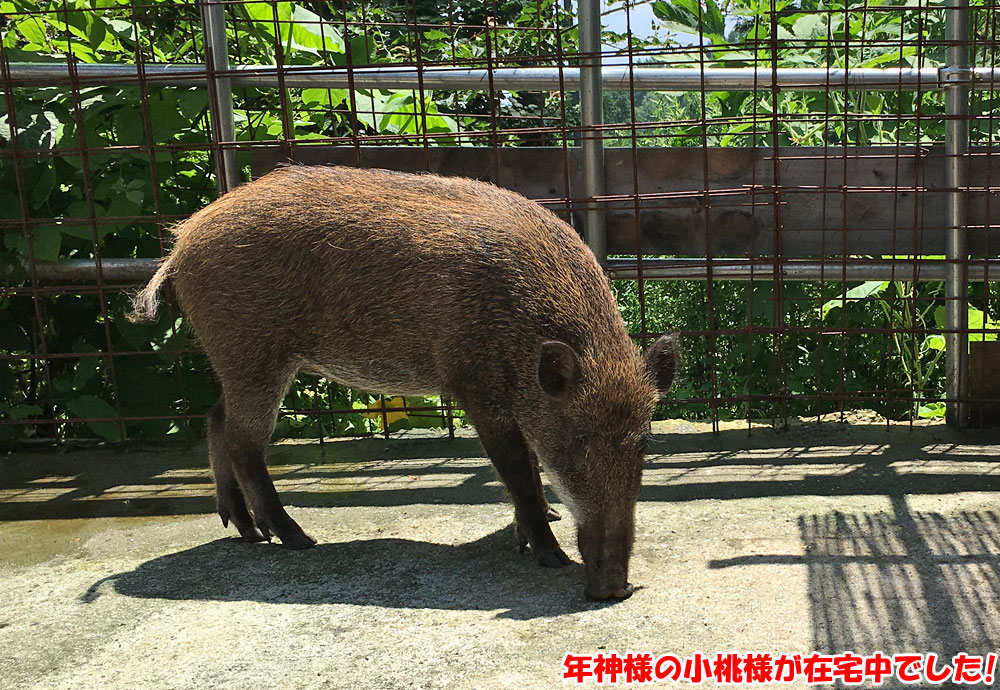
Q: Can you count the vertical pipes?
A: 3